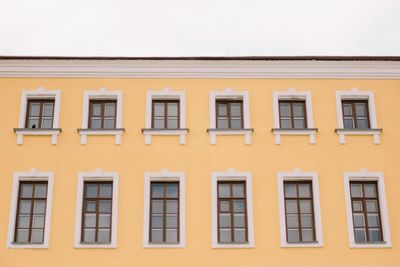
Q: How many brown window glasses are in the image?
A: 12